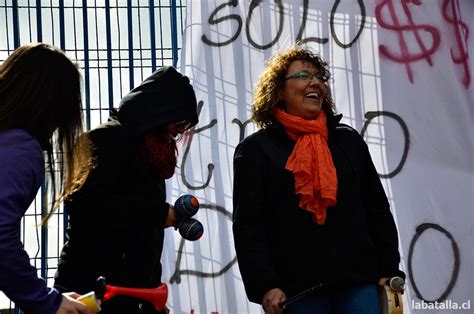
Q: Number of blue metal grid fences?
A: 1